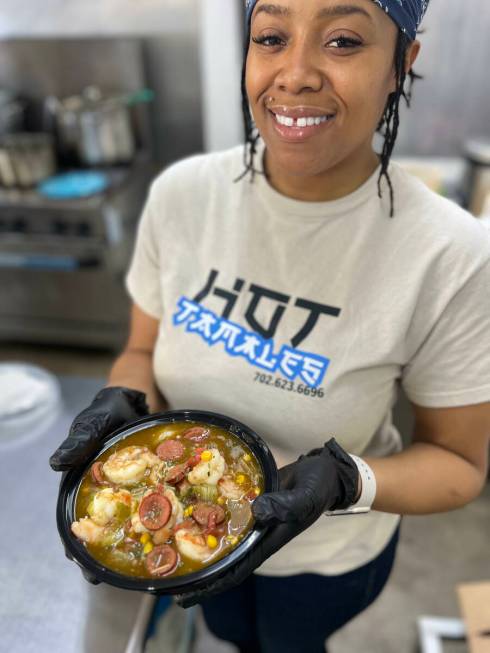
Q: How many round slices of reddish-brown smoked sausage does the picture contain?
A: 7